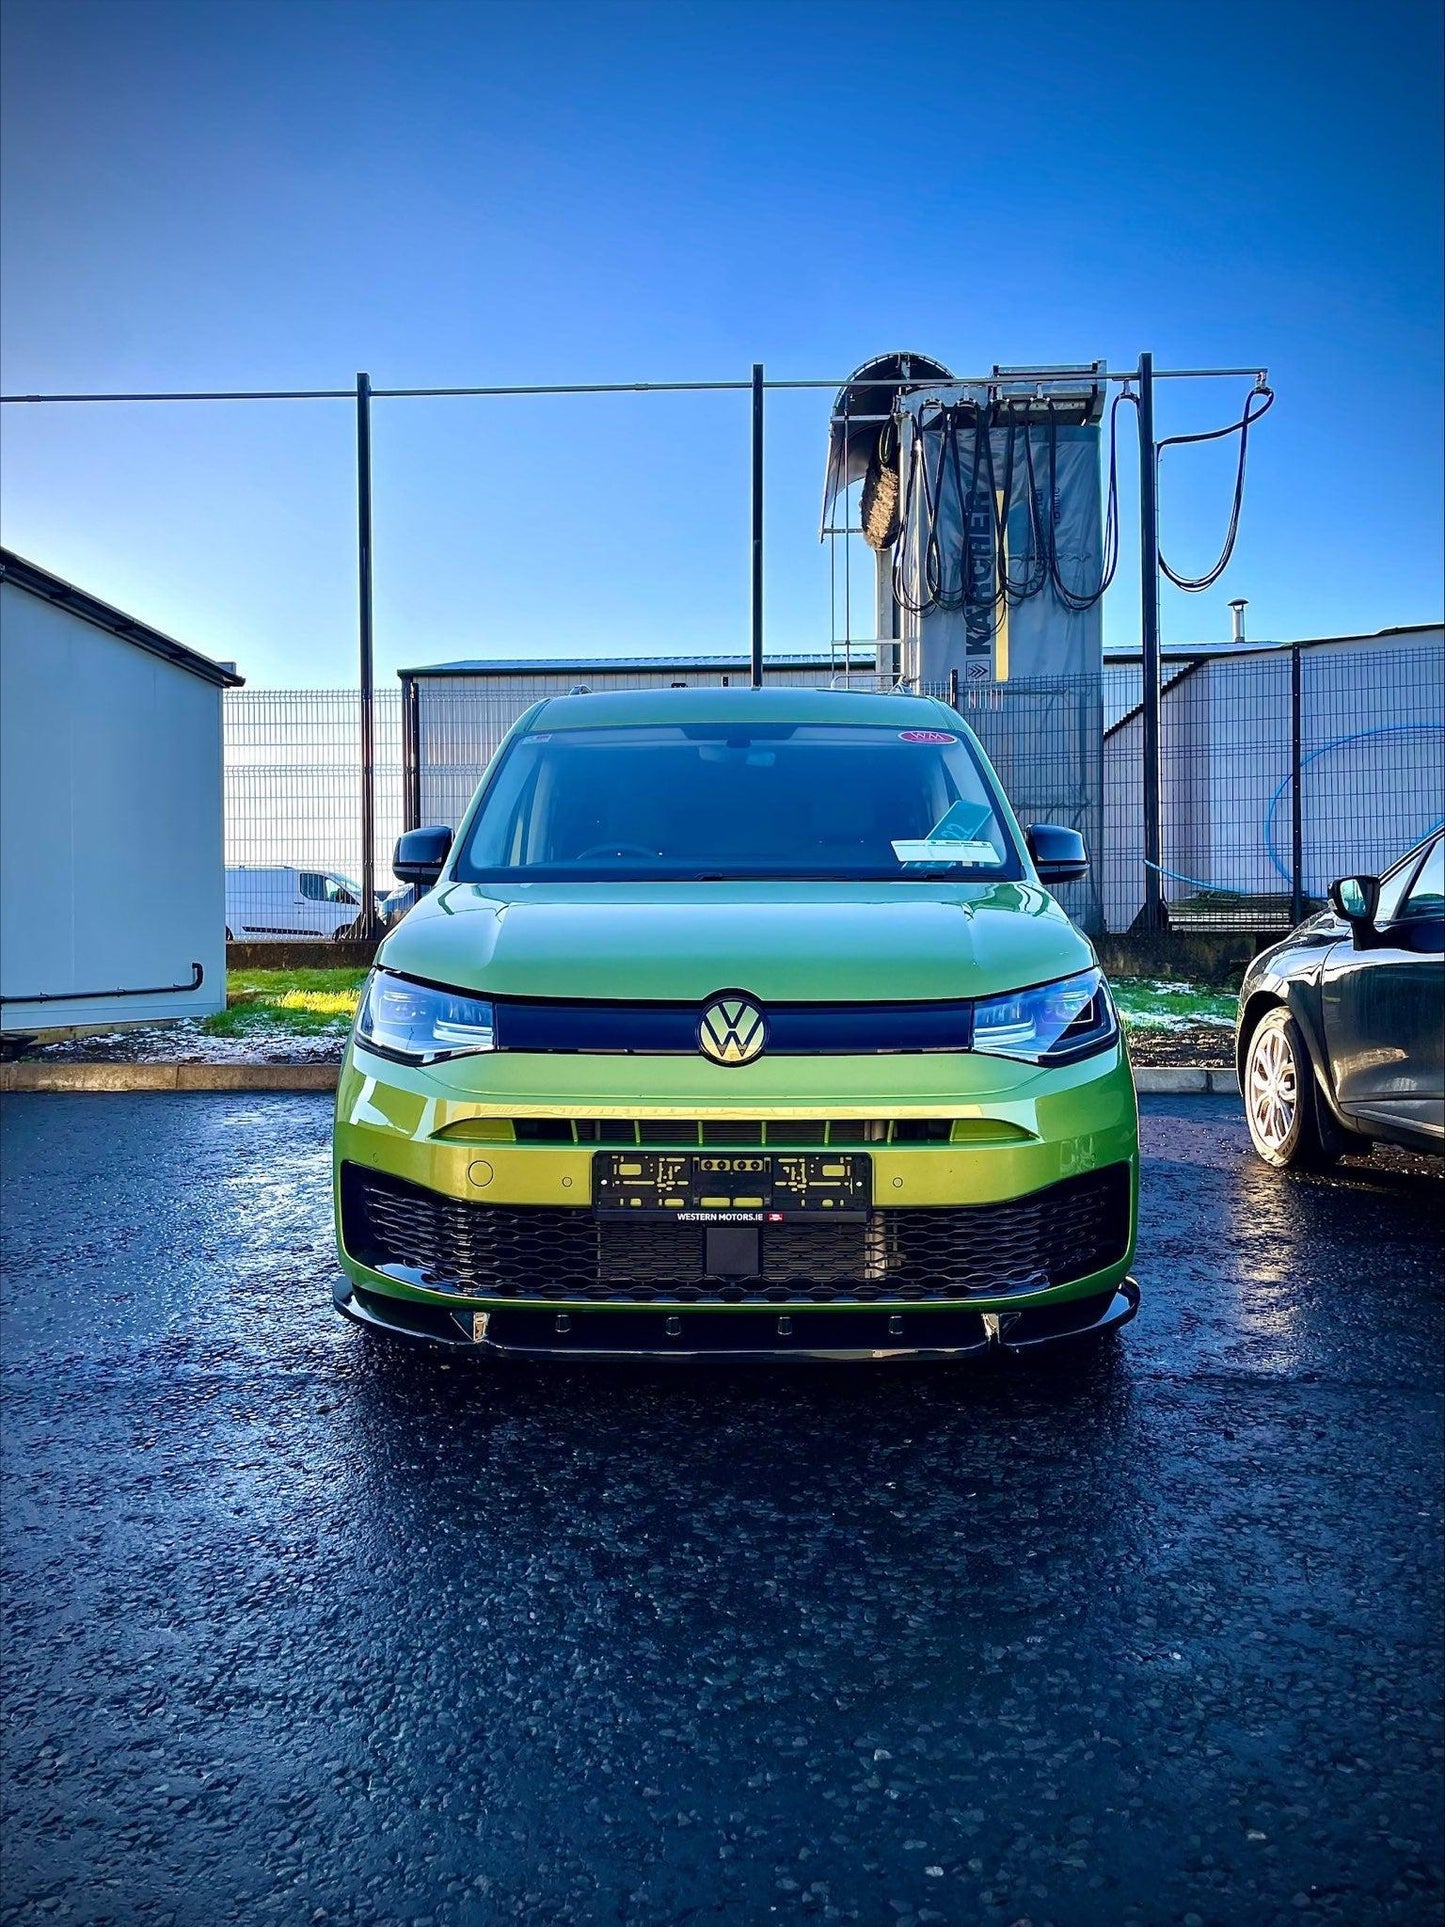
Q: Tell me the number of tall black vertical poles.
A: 3